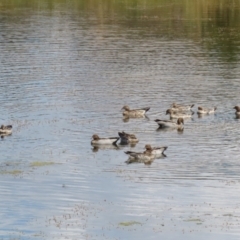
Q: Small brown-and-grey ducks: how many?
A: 11